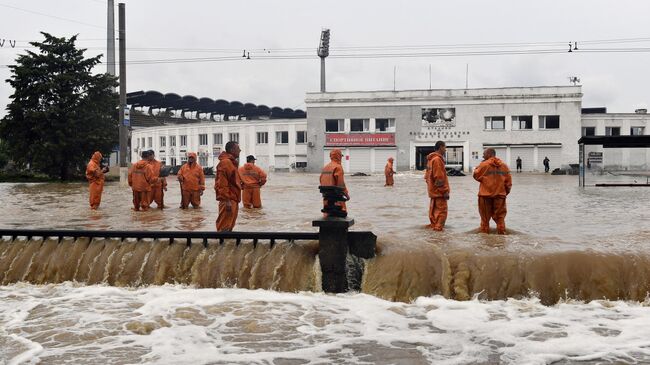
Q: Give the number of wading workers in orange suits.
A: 10